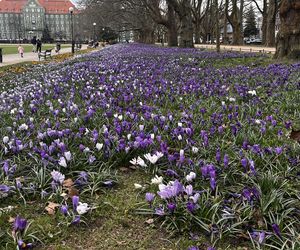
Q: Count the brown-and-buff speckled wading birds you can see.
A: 0